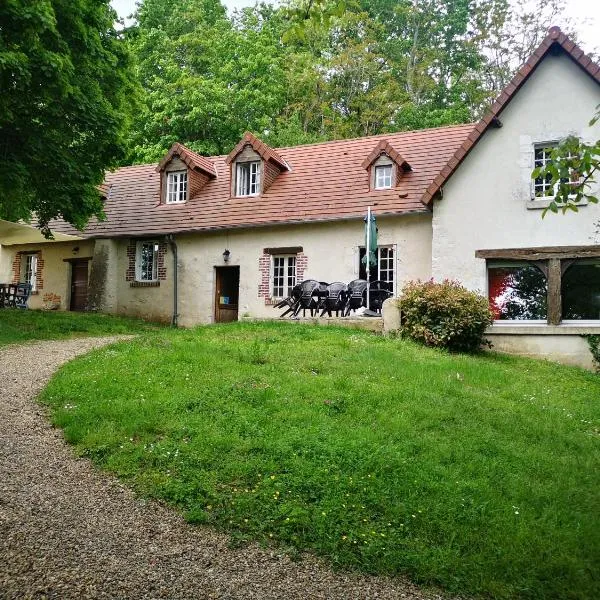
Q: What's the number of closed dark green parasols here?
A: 1